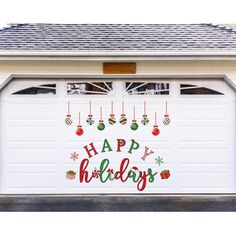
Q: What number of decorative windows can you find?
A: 4